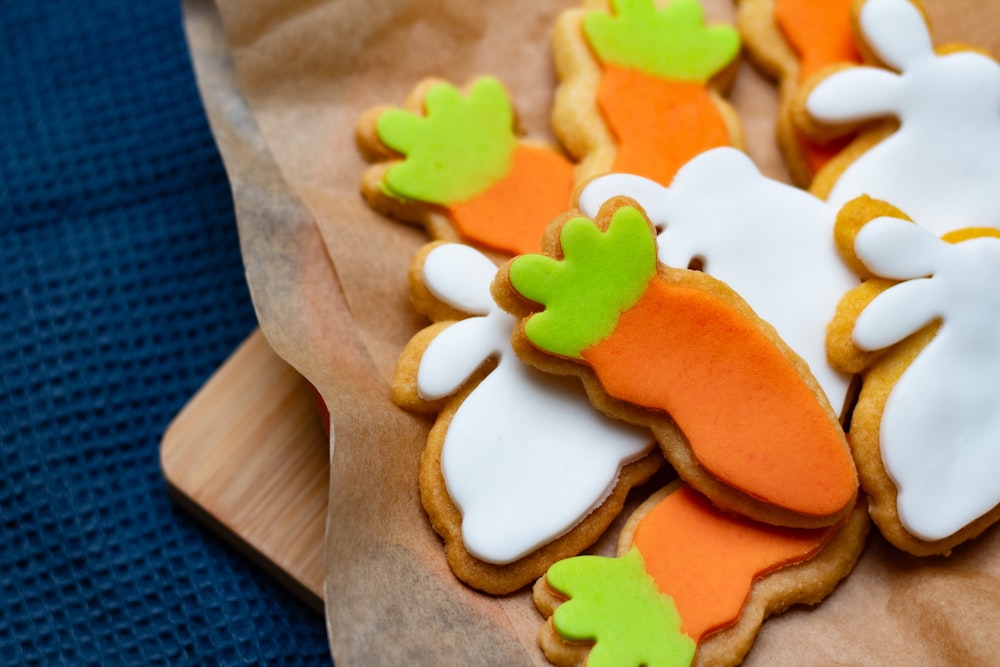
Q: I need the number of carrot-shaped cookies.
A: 5